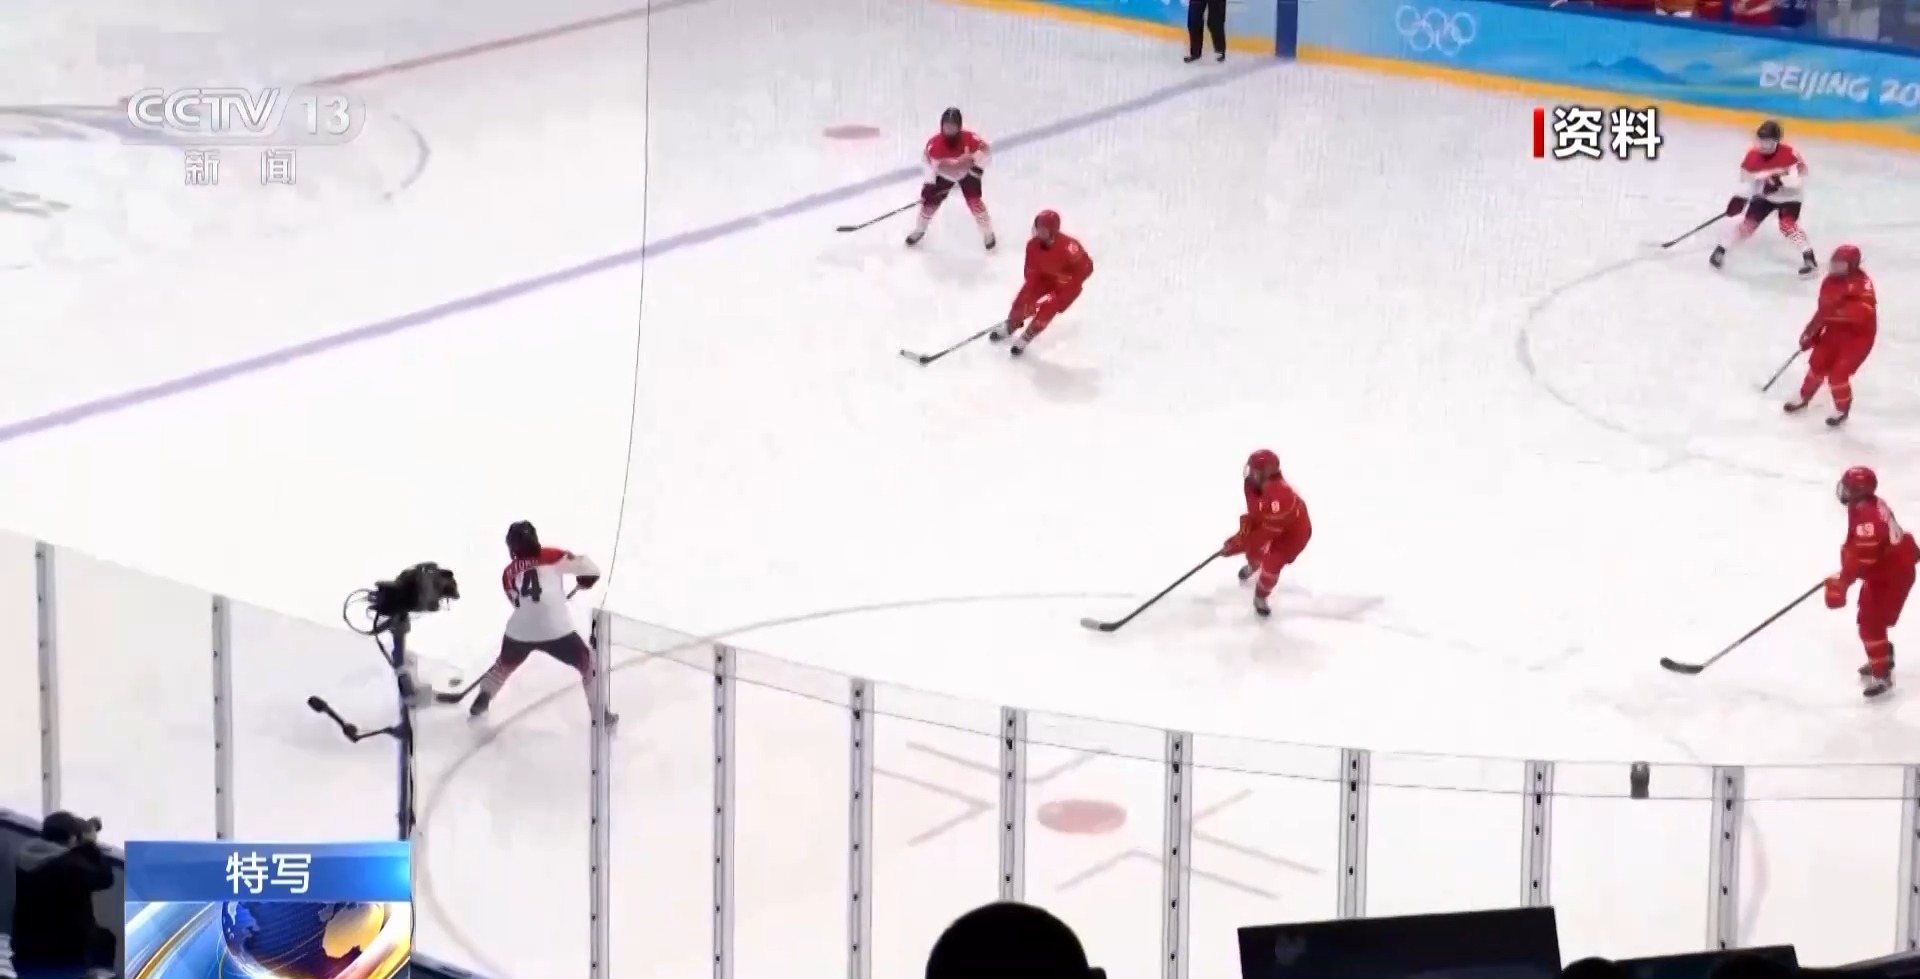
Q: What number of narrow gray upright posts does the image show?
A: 11